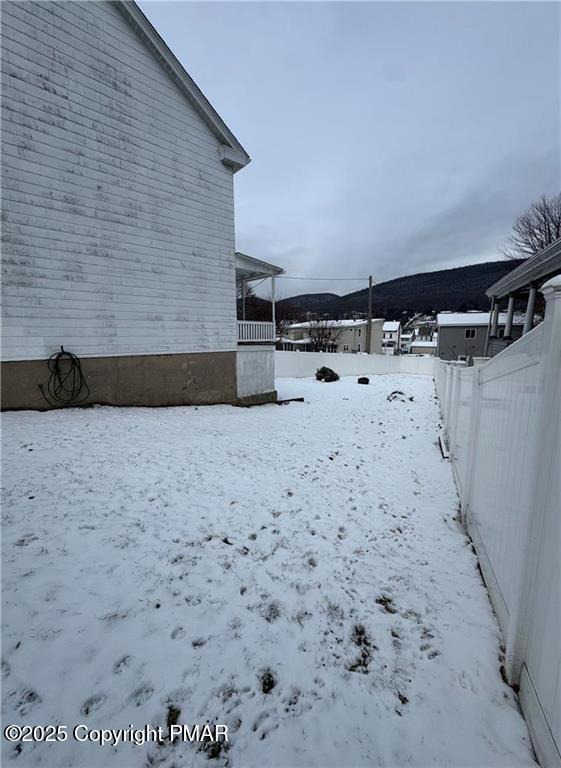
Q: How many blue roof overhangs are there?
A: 0